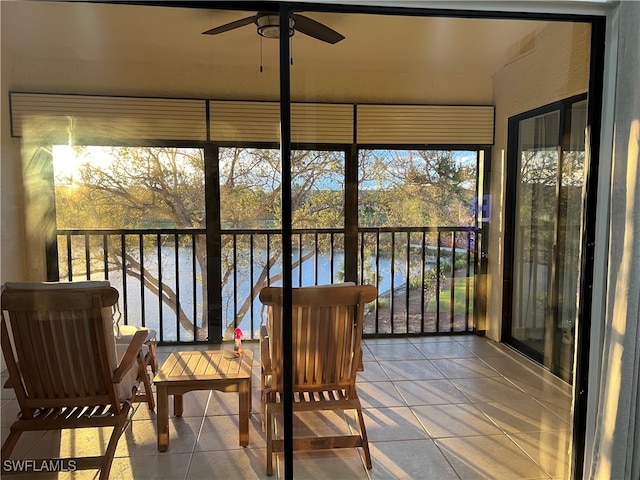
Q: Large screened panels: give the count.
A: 3